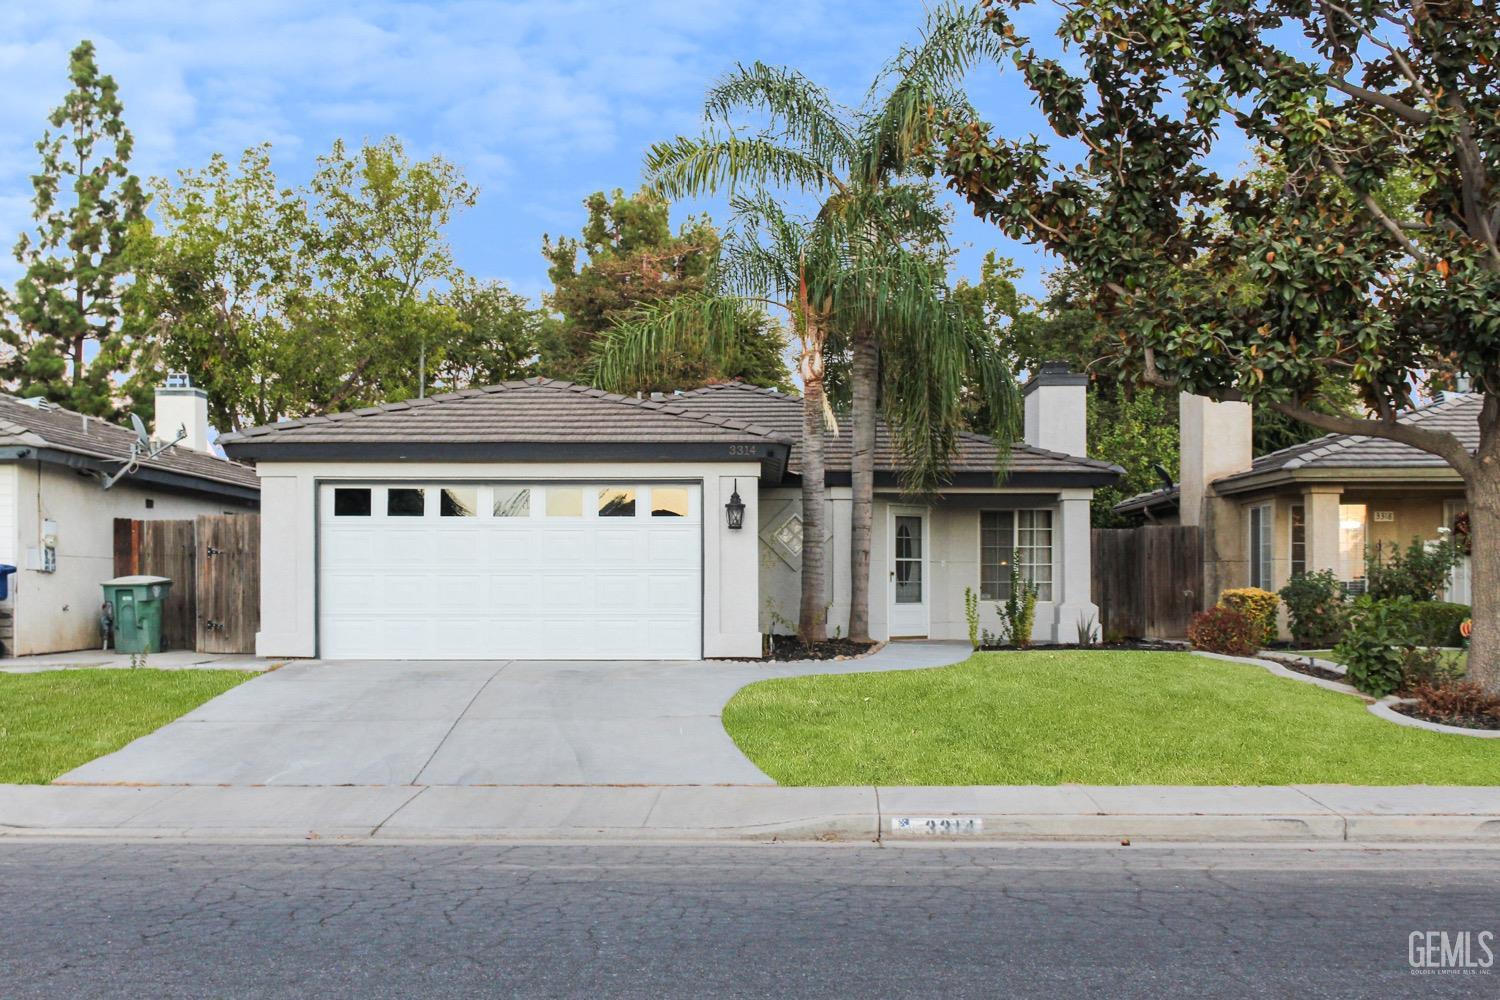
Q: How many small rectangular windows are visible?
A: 7